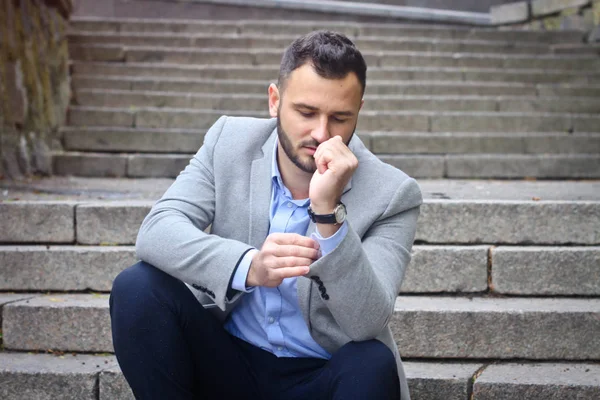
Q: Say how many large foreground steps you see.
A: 4